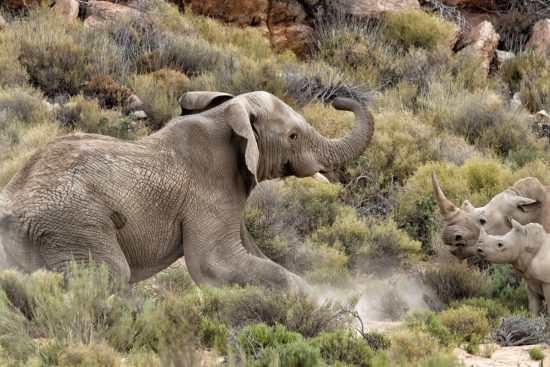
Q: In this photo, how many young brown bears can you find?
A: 0